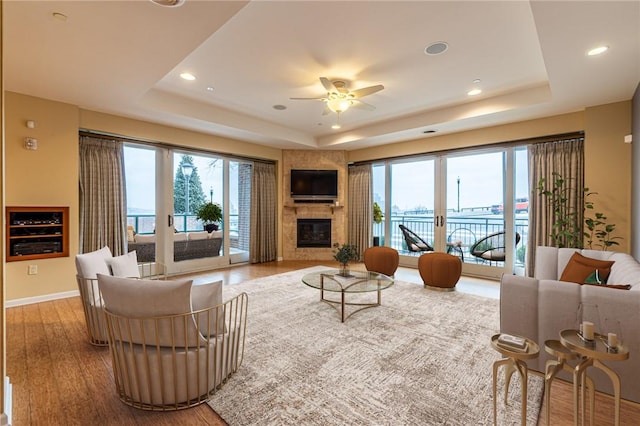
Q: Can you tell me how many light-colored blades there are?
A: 5